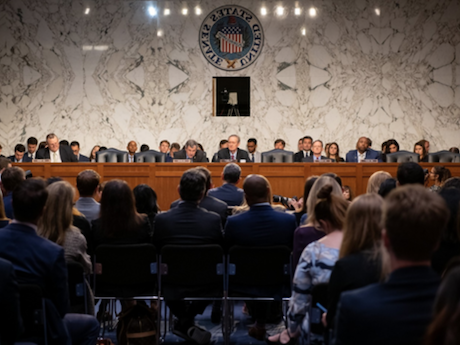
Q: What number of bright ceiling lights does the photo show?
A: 12